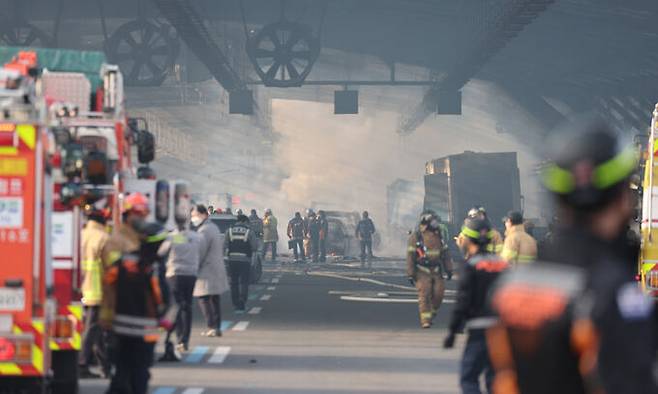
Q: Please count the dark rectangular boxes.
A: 3